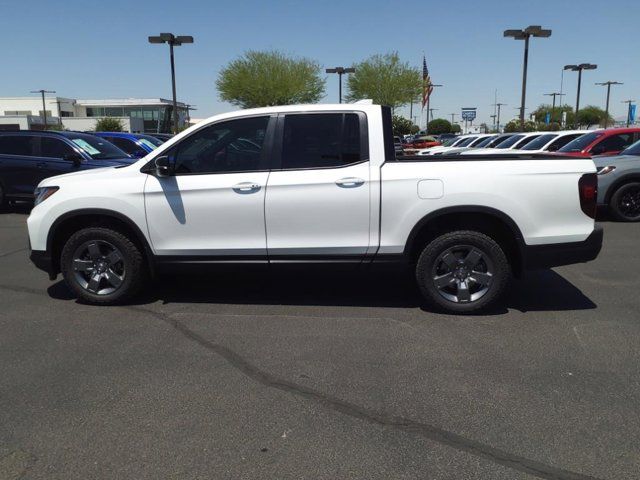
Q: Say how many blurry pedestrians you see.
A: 0